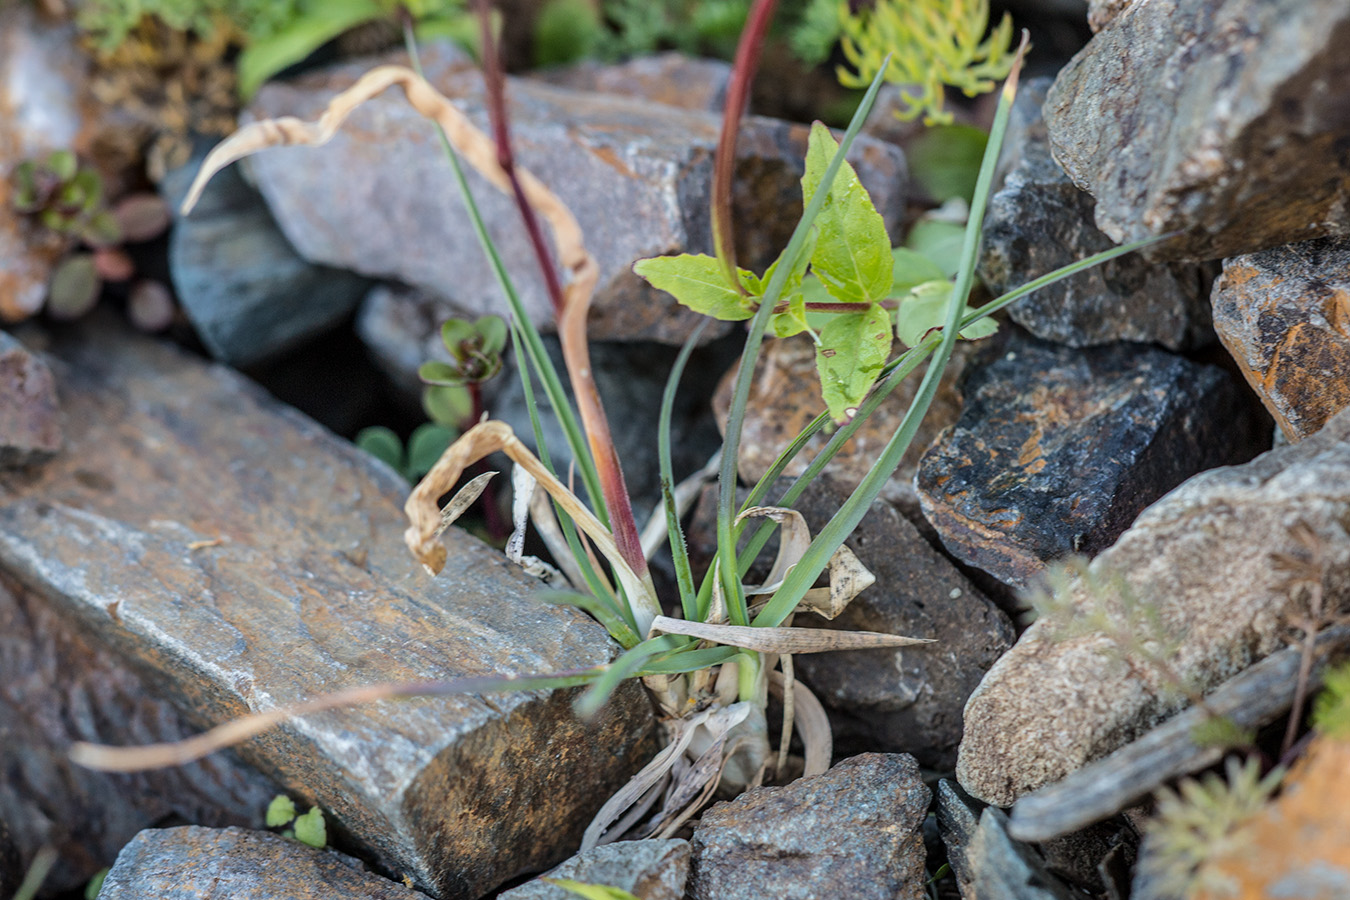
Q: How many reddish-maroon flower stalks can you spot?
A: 2